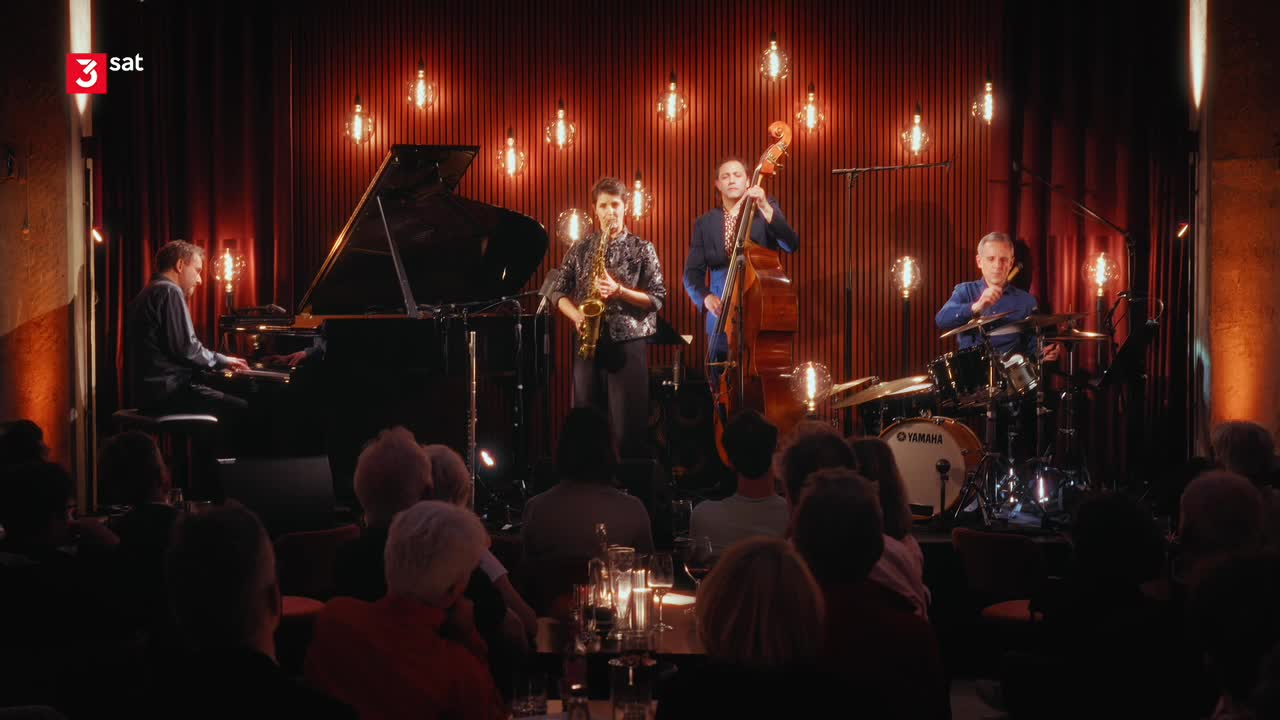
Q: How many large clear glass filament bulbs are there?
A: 15